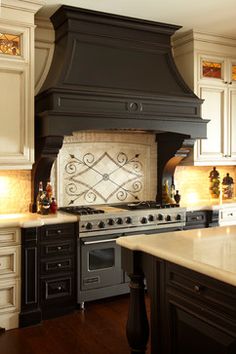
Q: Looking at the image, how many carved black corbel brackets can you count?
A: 2